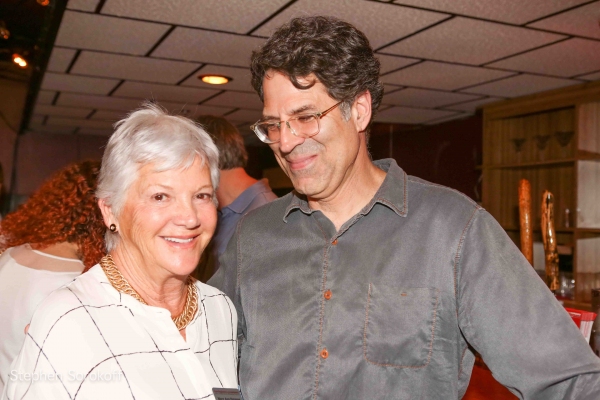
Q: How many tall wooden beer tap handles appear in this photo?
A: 2